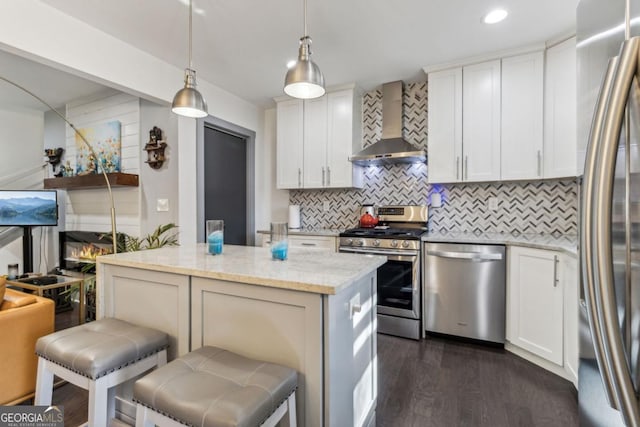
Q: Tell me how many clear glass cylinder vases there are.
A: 2